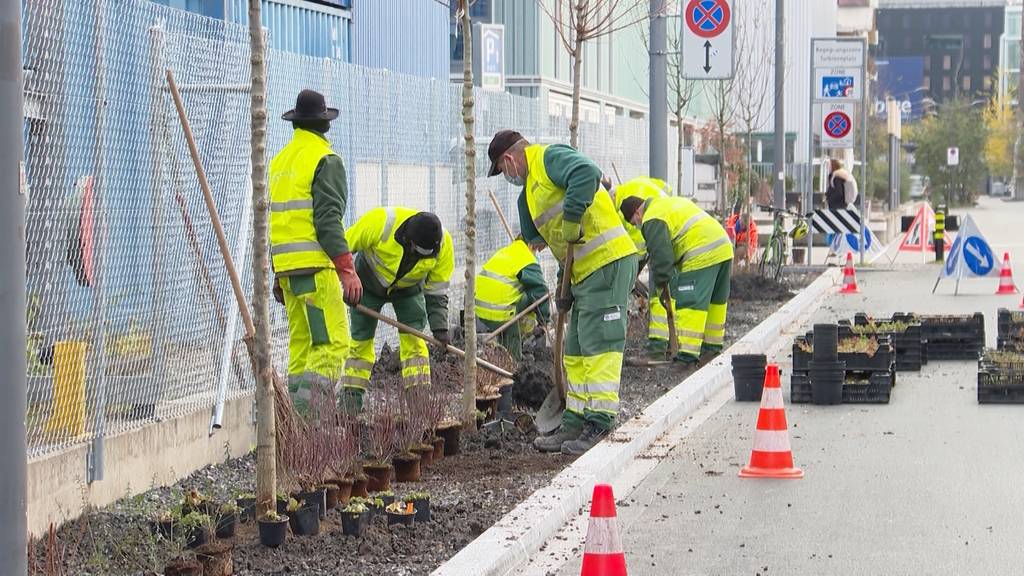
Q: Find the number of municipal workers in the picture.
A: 6